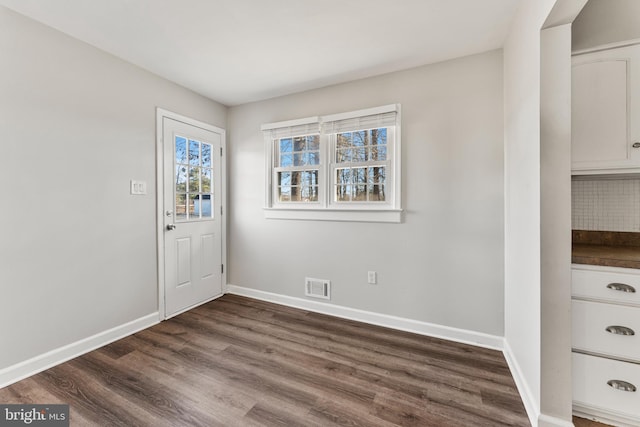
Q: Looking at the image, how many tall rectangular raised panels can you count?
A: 2